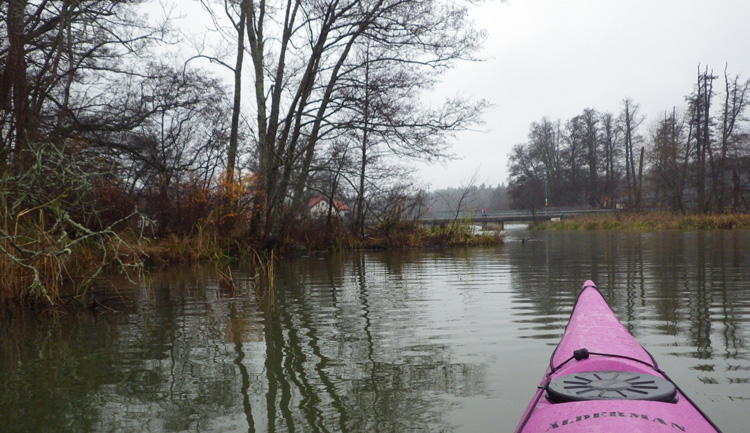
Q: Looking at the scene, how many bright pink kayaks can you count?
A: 1